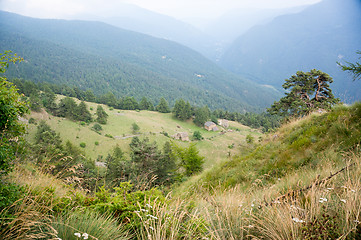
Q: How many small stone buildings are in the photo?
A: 3